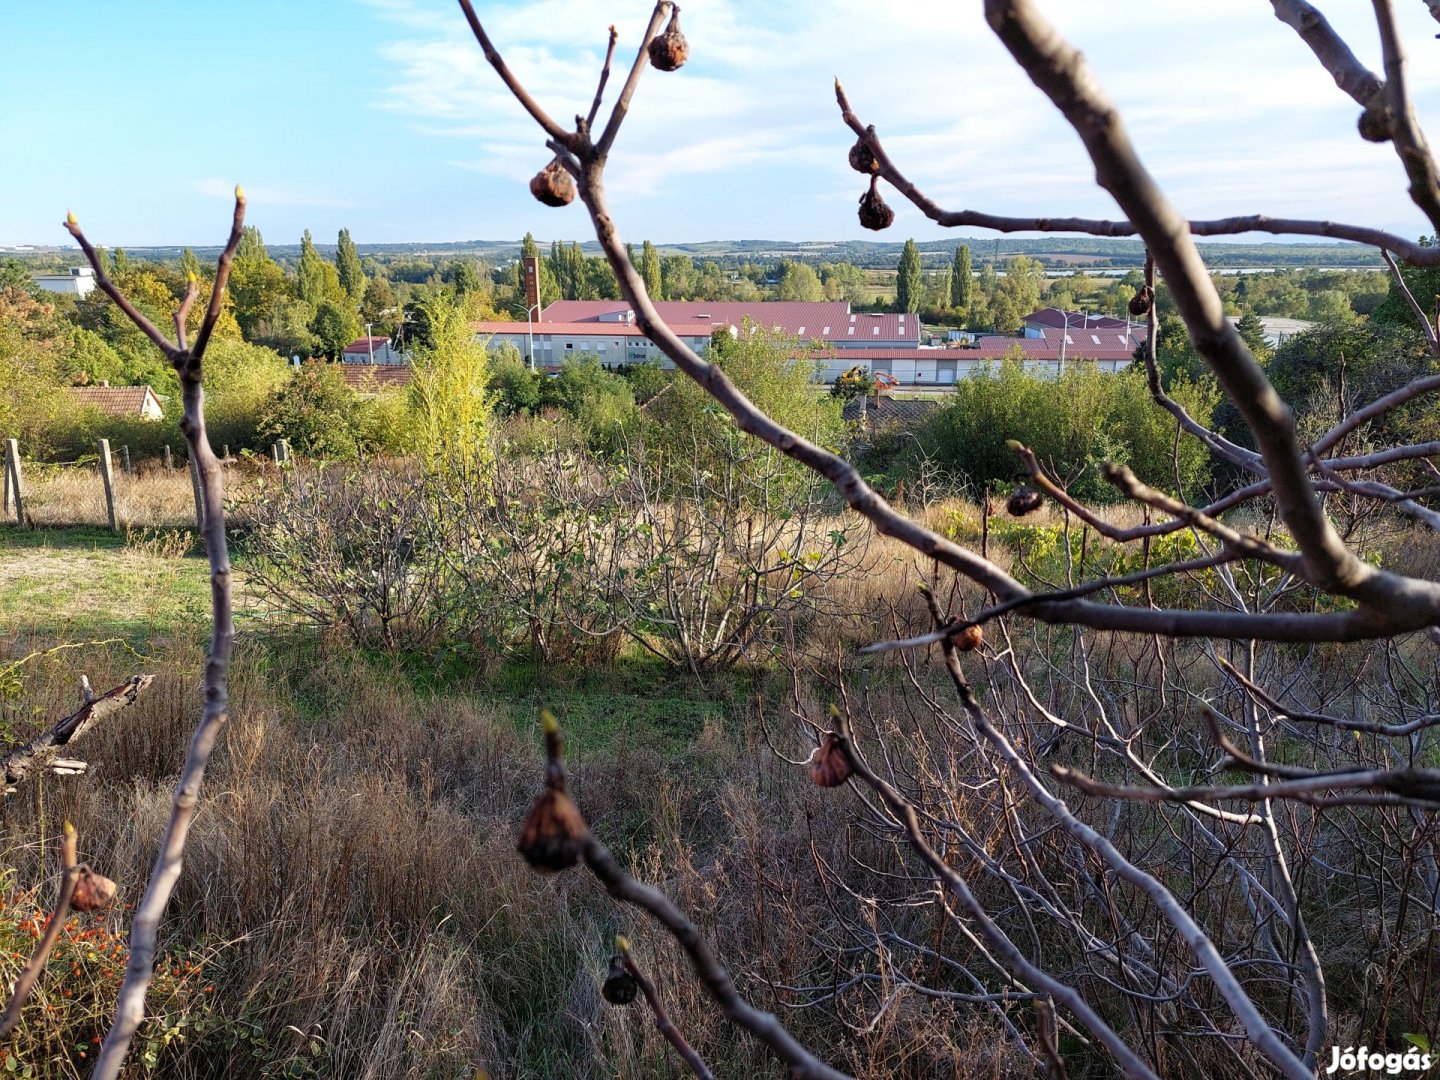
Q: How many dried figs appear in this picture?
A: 12